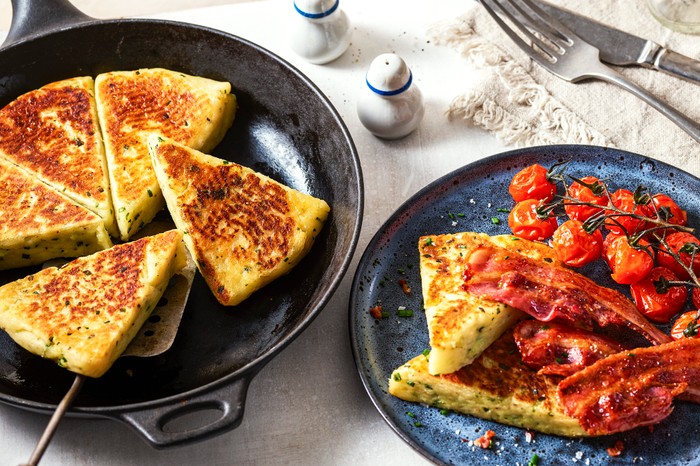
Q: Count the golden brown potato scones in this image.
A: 7